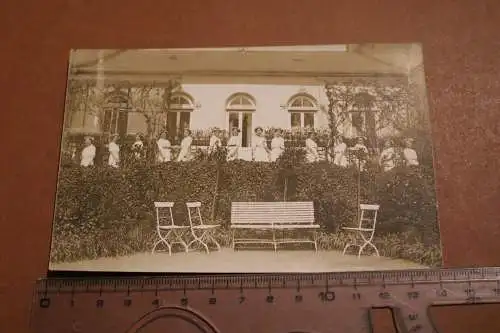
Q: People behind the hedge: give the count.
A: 14